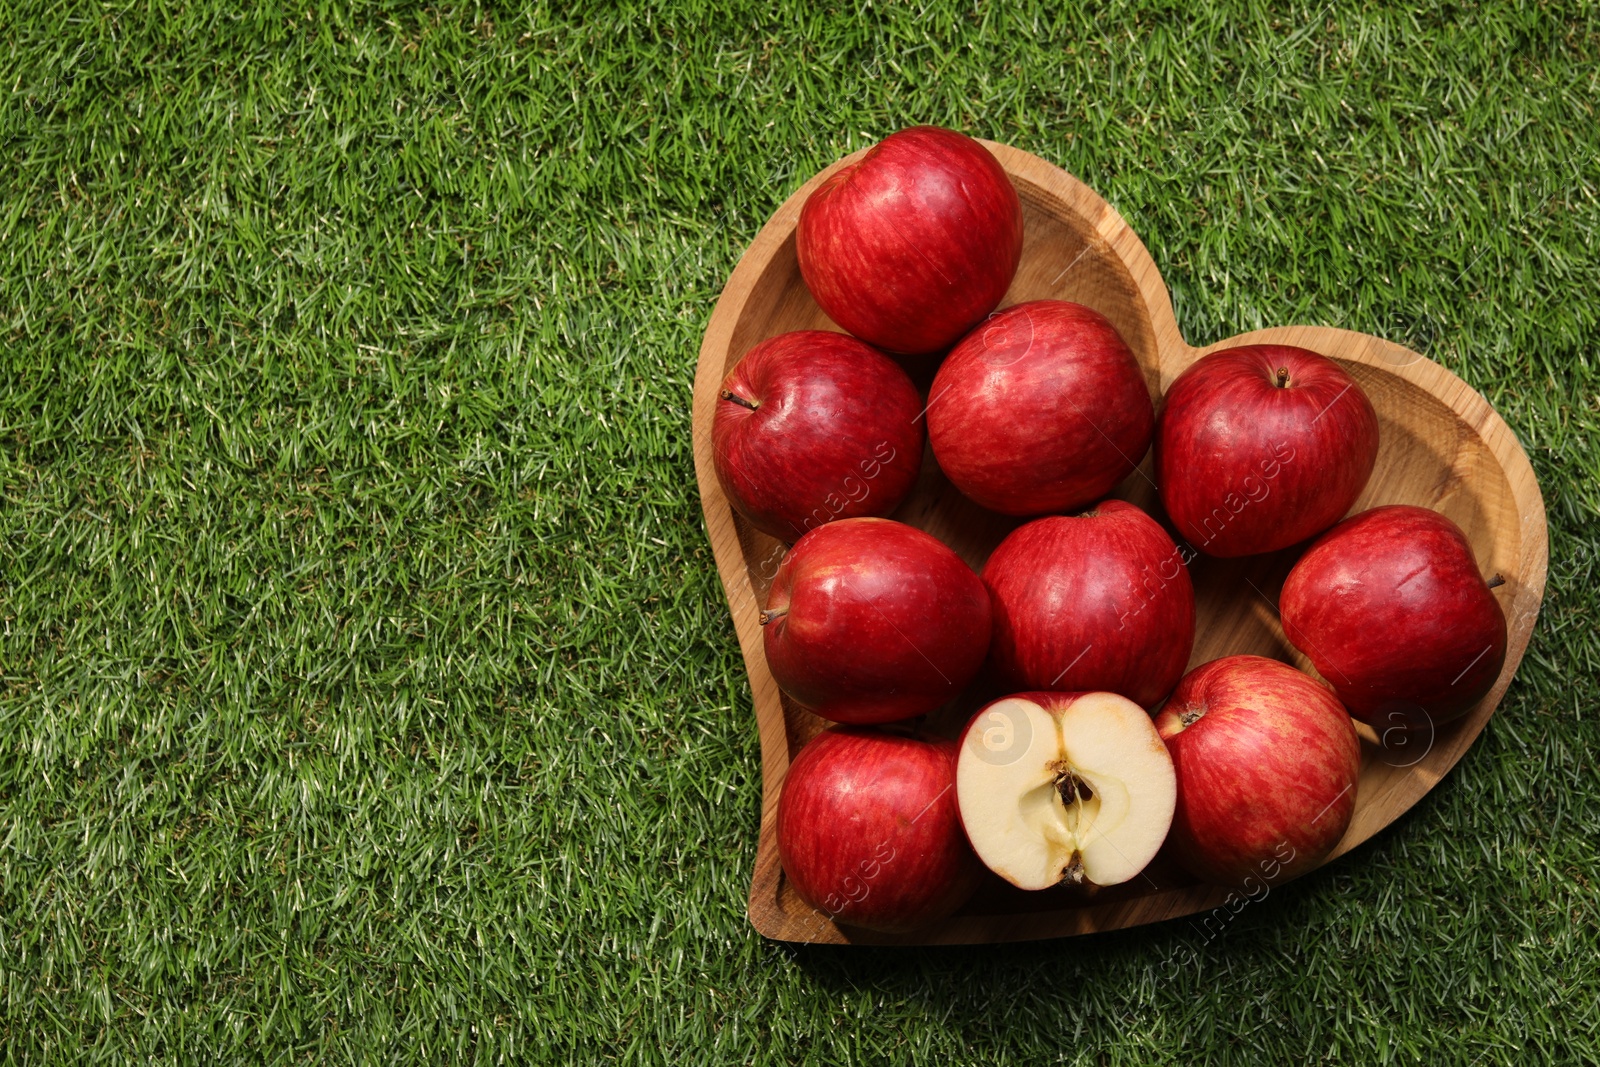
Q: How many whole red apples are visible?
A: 9